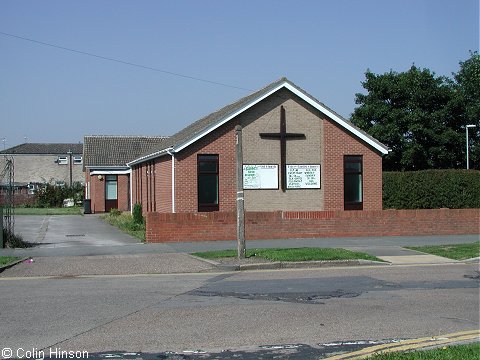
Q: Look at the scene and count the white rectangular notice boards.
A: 2